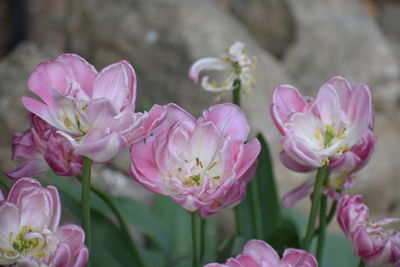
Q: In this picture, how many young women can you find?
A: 0